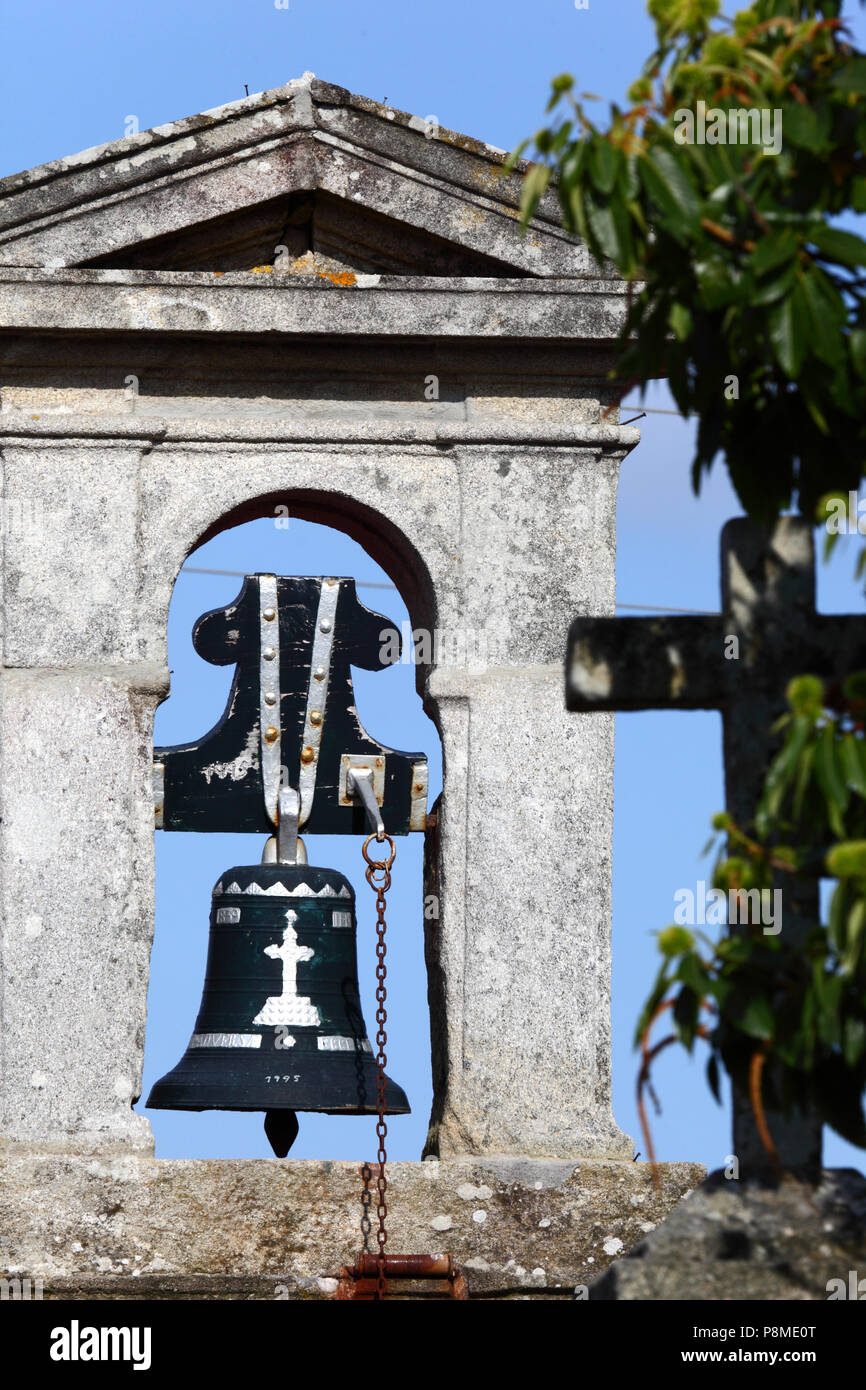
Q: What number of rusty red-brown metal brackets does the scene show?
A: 1